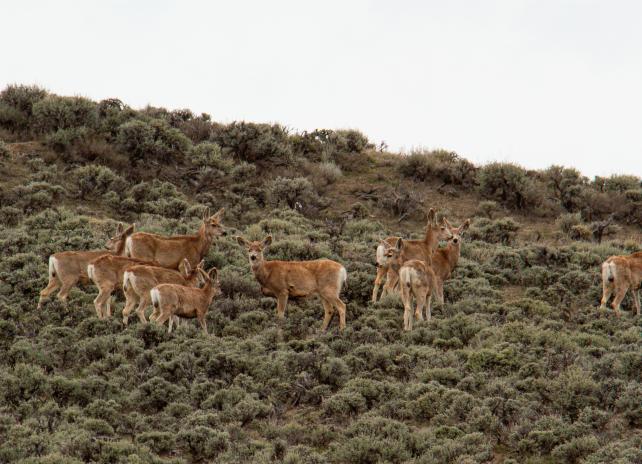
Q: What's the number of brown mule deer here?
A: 10